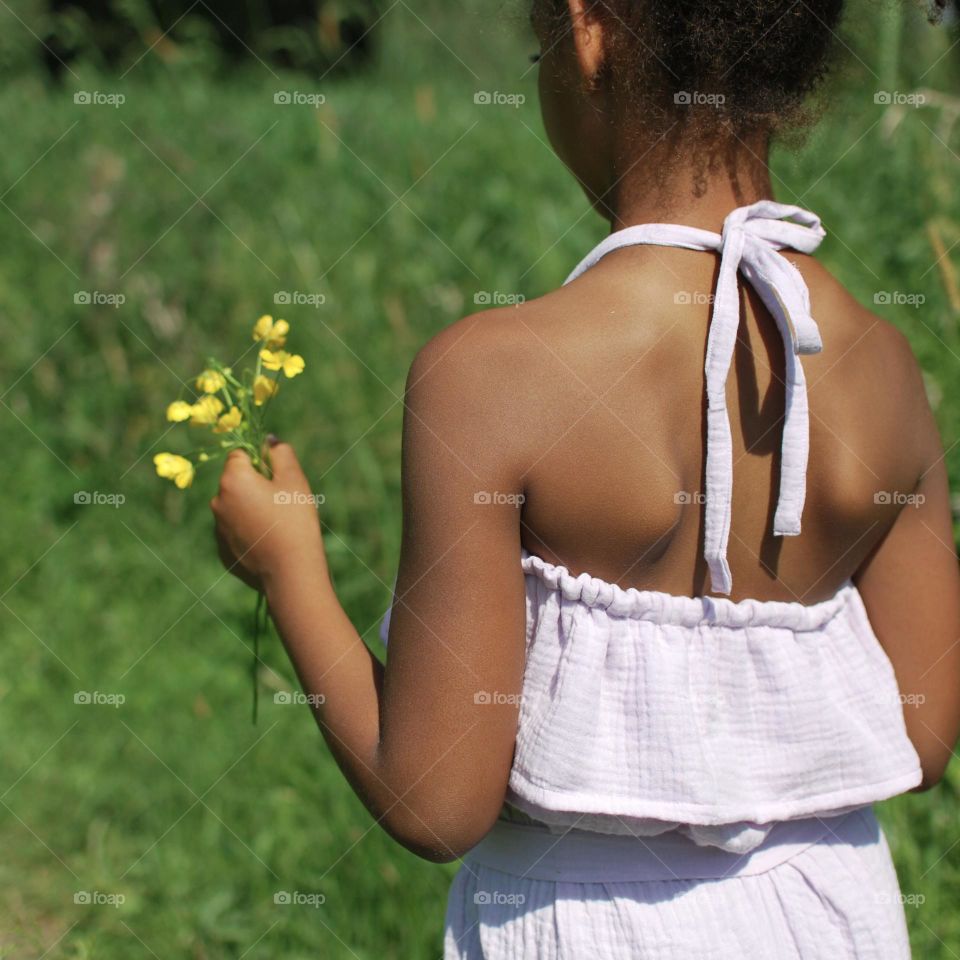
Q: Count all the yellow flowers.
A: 8